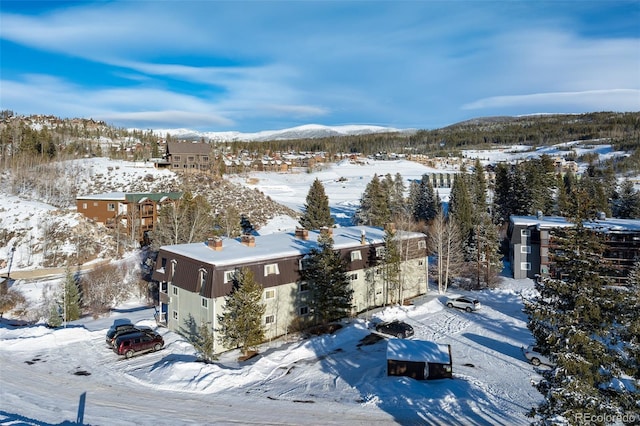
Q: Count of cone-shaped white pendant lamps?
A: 0